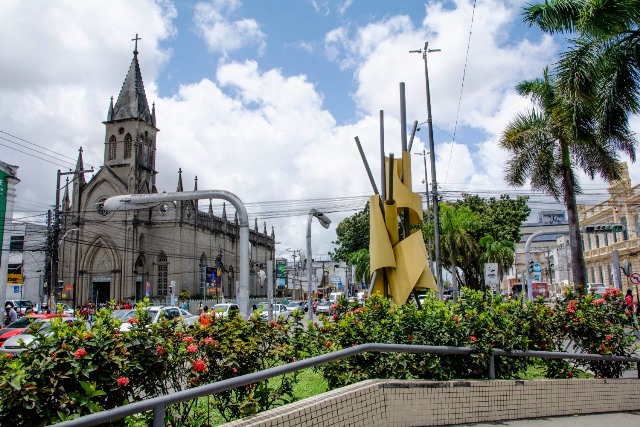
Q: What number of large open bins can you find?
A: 0